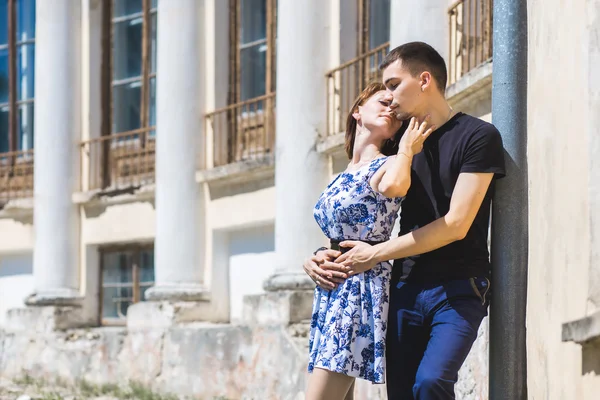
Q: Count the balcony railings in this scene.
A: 5